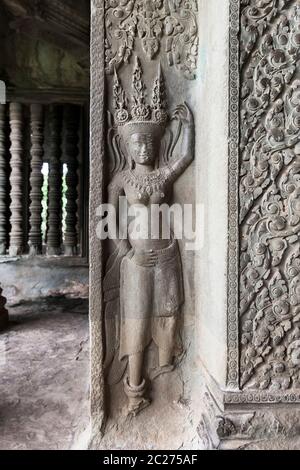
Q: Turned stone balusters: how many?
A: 5